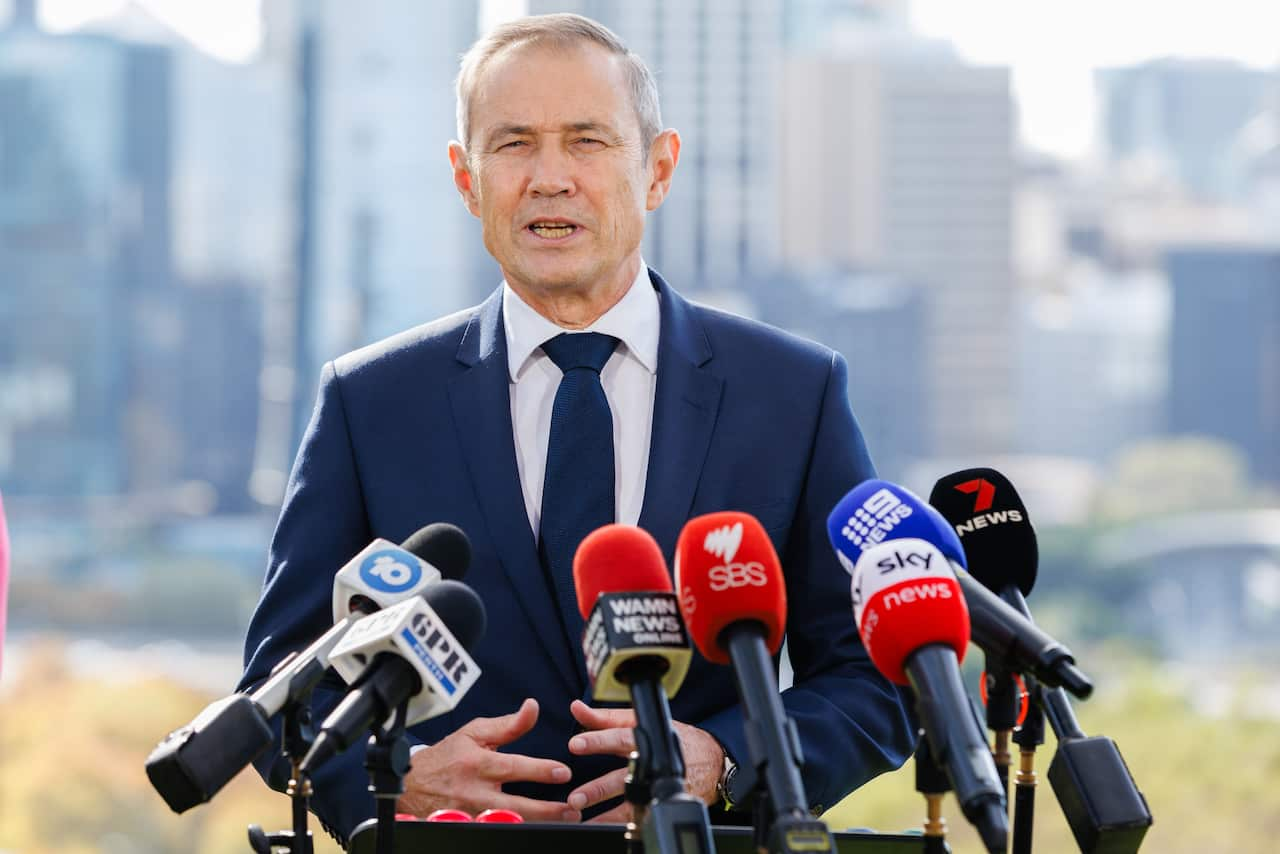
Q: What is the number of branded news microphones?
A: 7